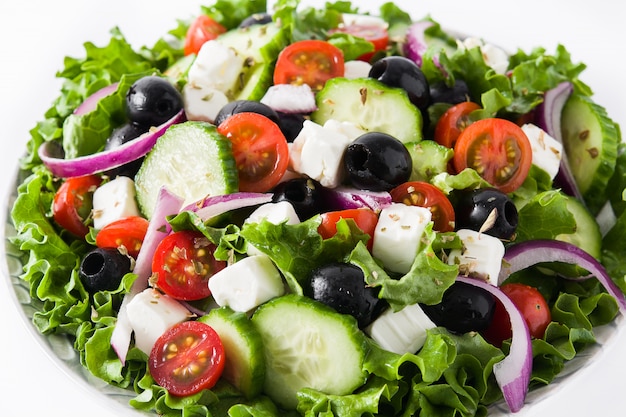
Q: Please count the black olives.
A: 13